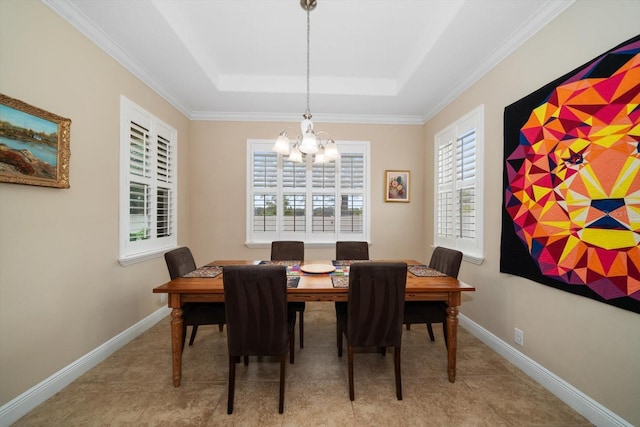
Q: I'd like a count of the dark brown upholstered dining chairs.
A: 6